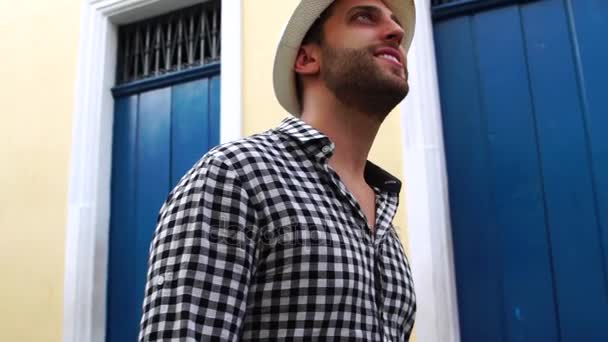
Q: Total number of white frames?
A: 2